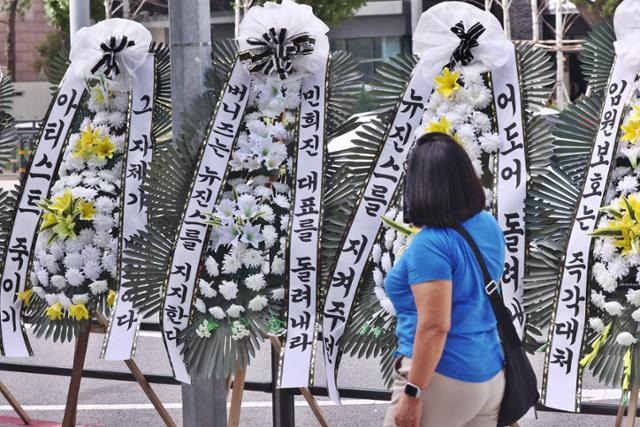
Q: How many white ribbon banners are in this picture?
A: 7